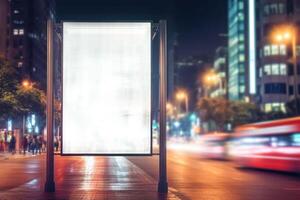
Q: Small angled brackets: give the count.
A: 2